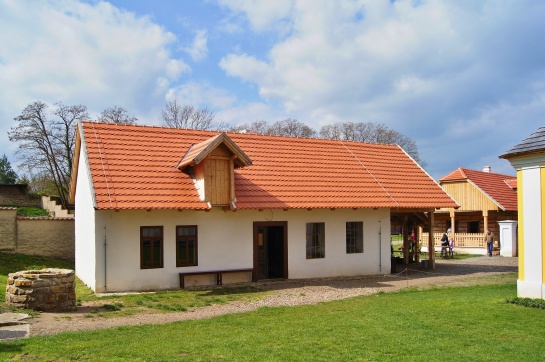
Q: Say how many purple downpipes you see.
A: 0